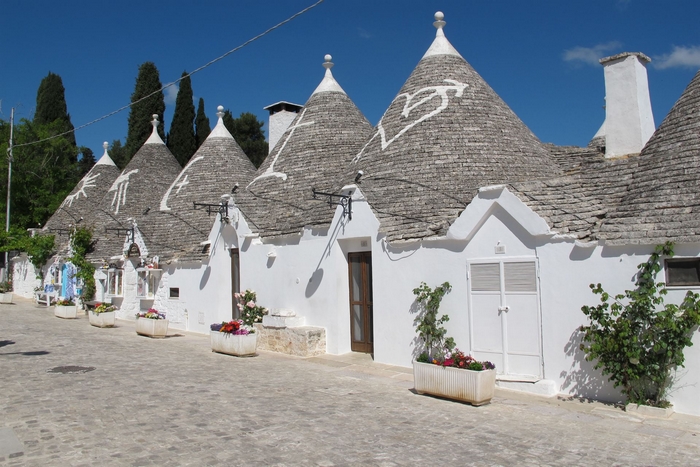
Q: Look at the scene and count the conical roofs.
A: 6